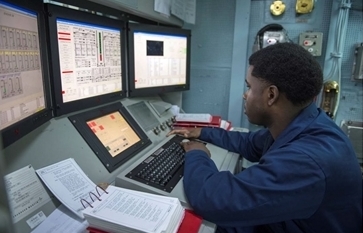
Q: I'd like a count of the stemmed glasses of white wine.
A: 0